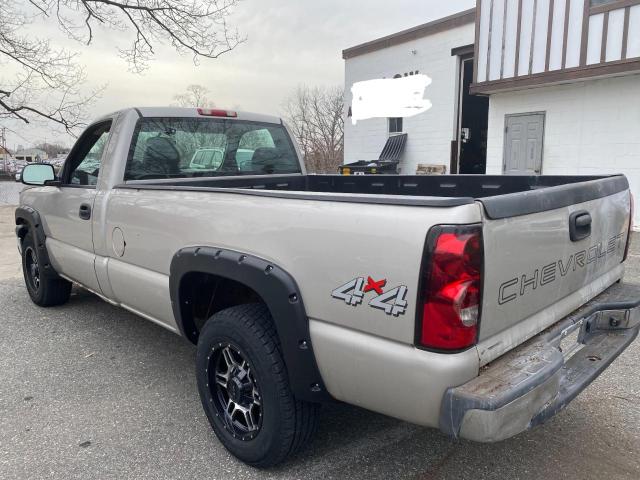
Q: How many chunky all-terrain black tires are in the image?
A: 2